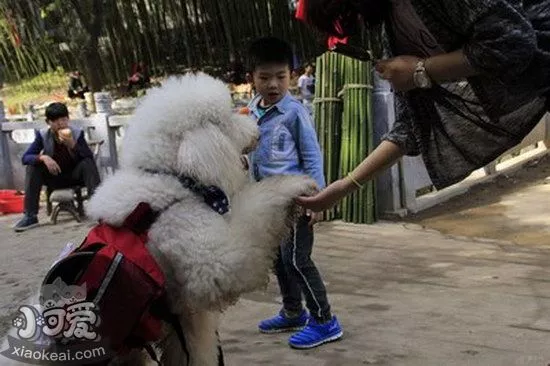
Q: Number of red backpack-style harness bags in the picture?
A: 1